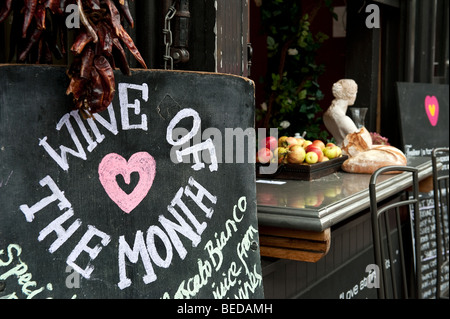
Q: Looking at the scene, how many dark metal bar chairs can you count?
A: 2